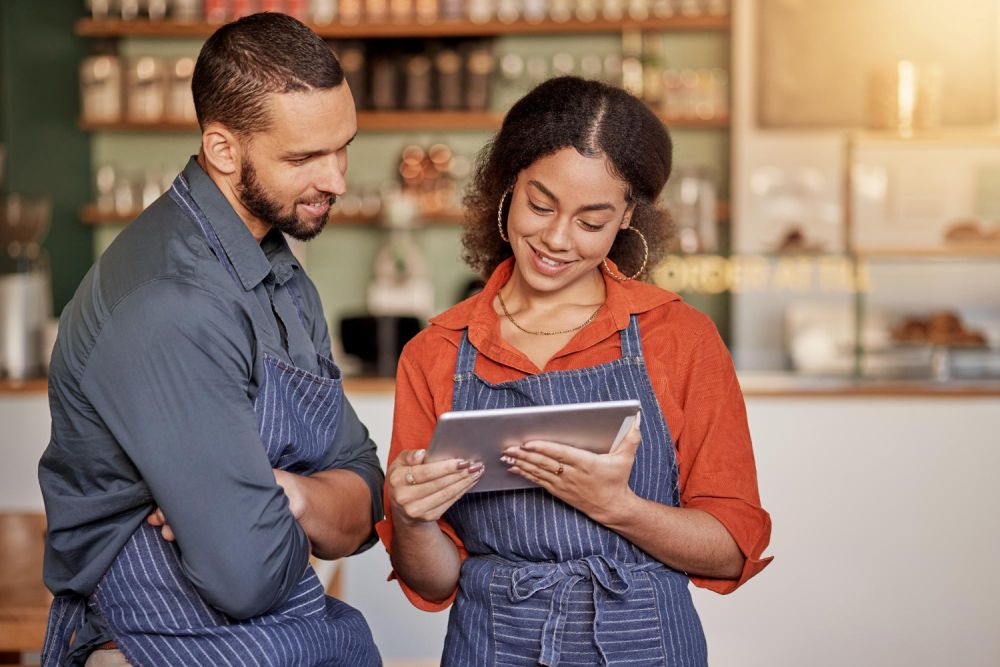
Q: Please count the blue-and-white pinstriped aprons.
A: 2